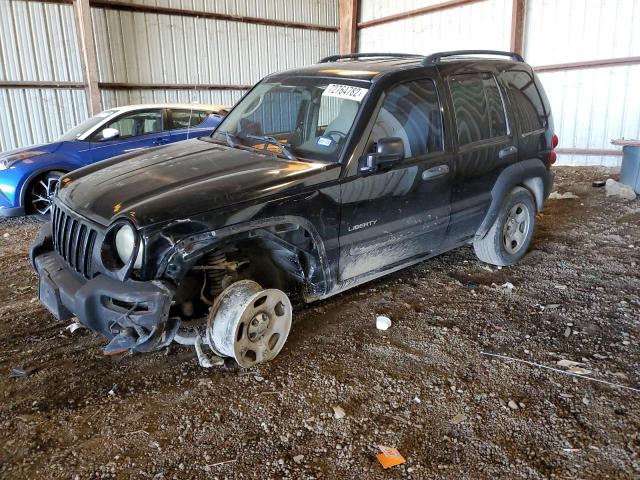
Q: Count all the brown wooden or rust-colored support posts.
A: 3